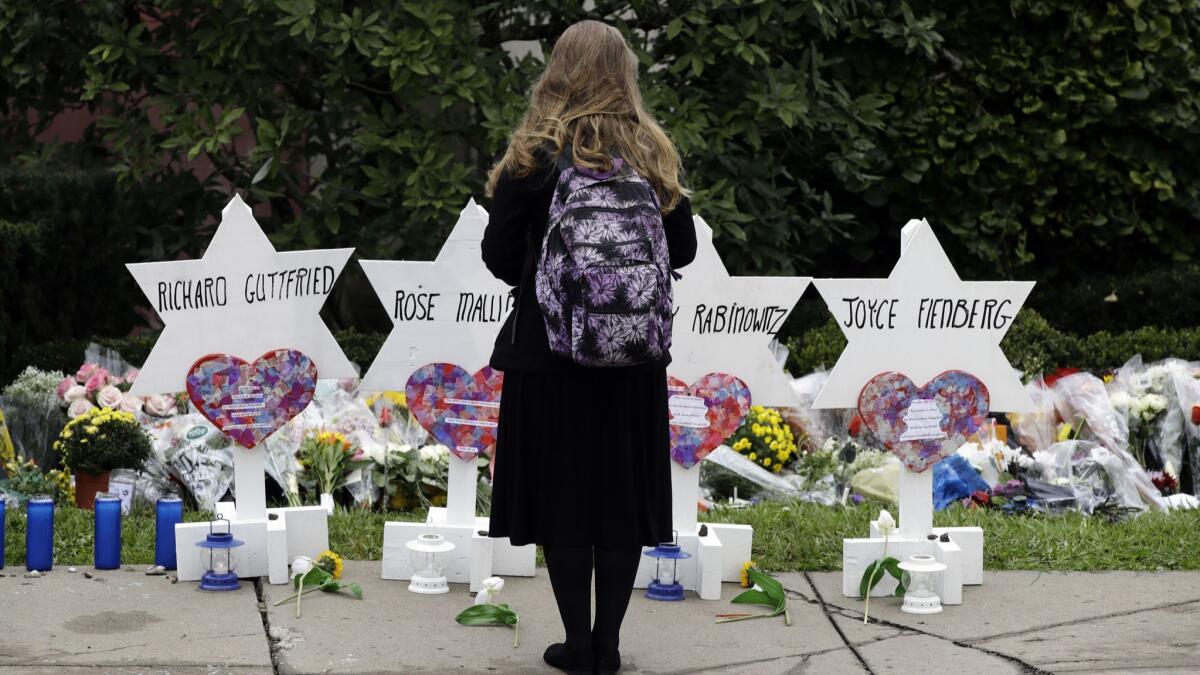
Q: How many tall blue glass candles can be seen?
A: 4